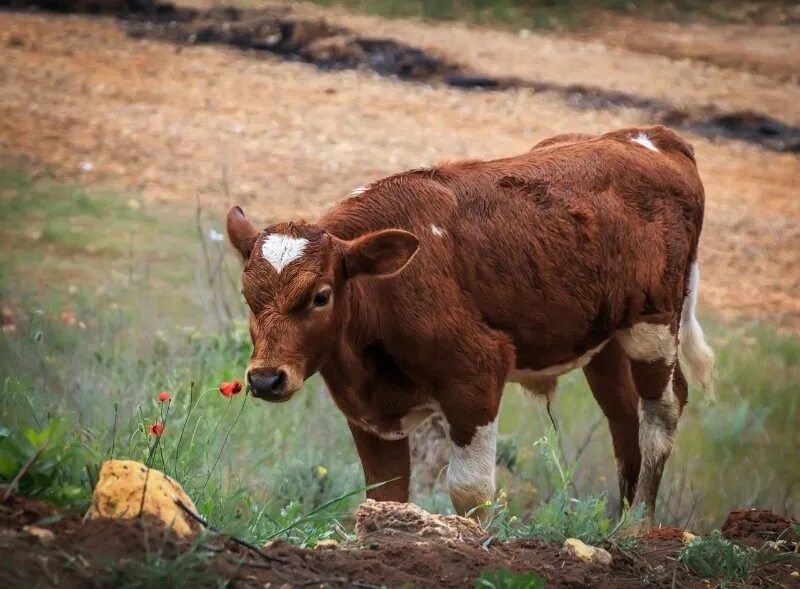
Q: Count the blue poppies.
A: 0